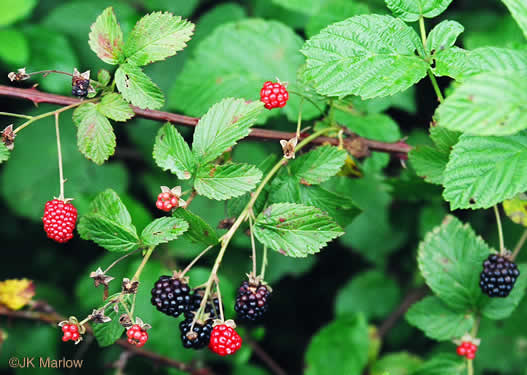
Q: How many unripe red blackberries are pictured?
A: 7